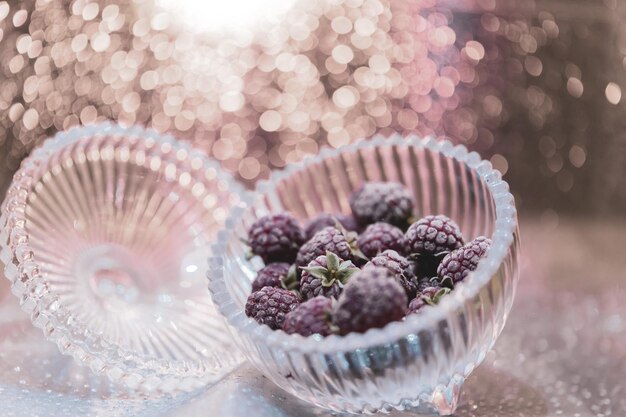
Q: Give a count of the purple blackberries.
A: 14